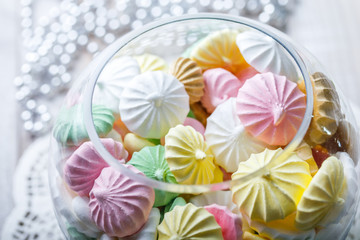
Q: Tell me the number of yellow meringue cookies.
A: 6